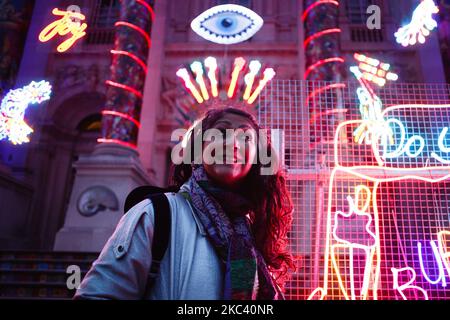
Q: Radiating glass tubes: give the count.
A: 6